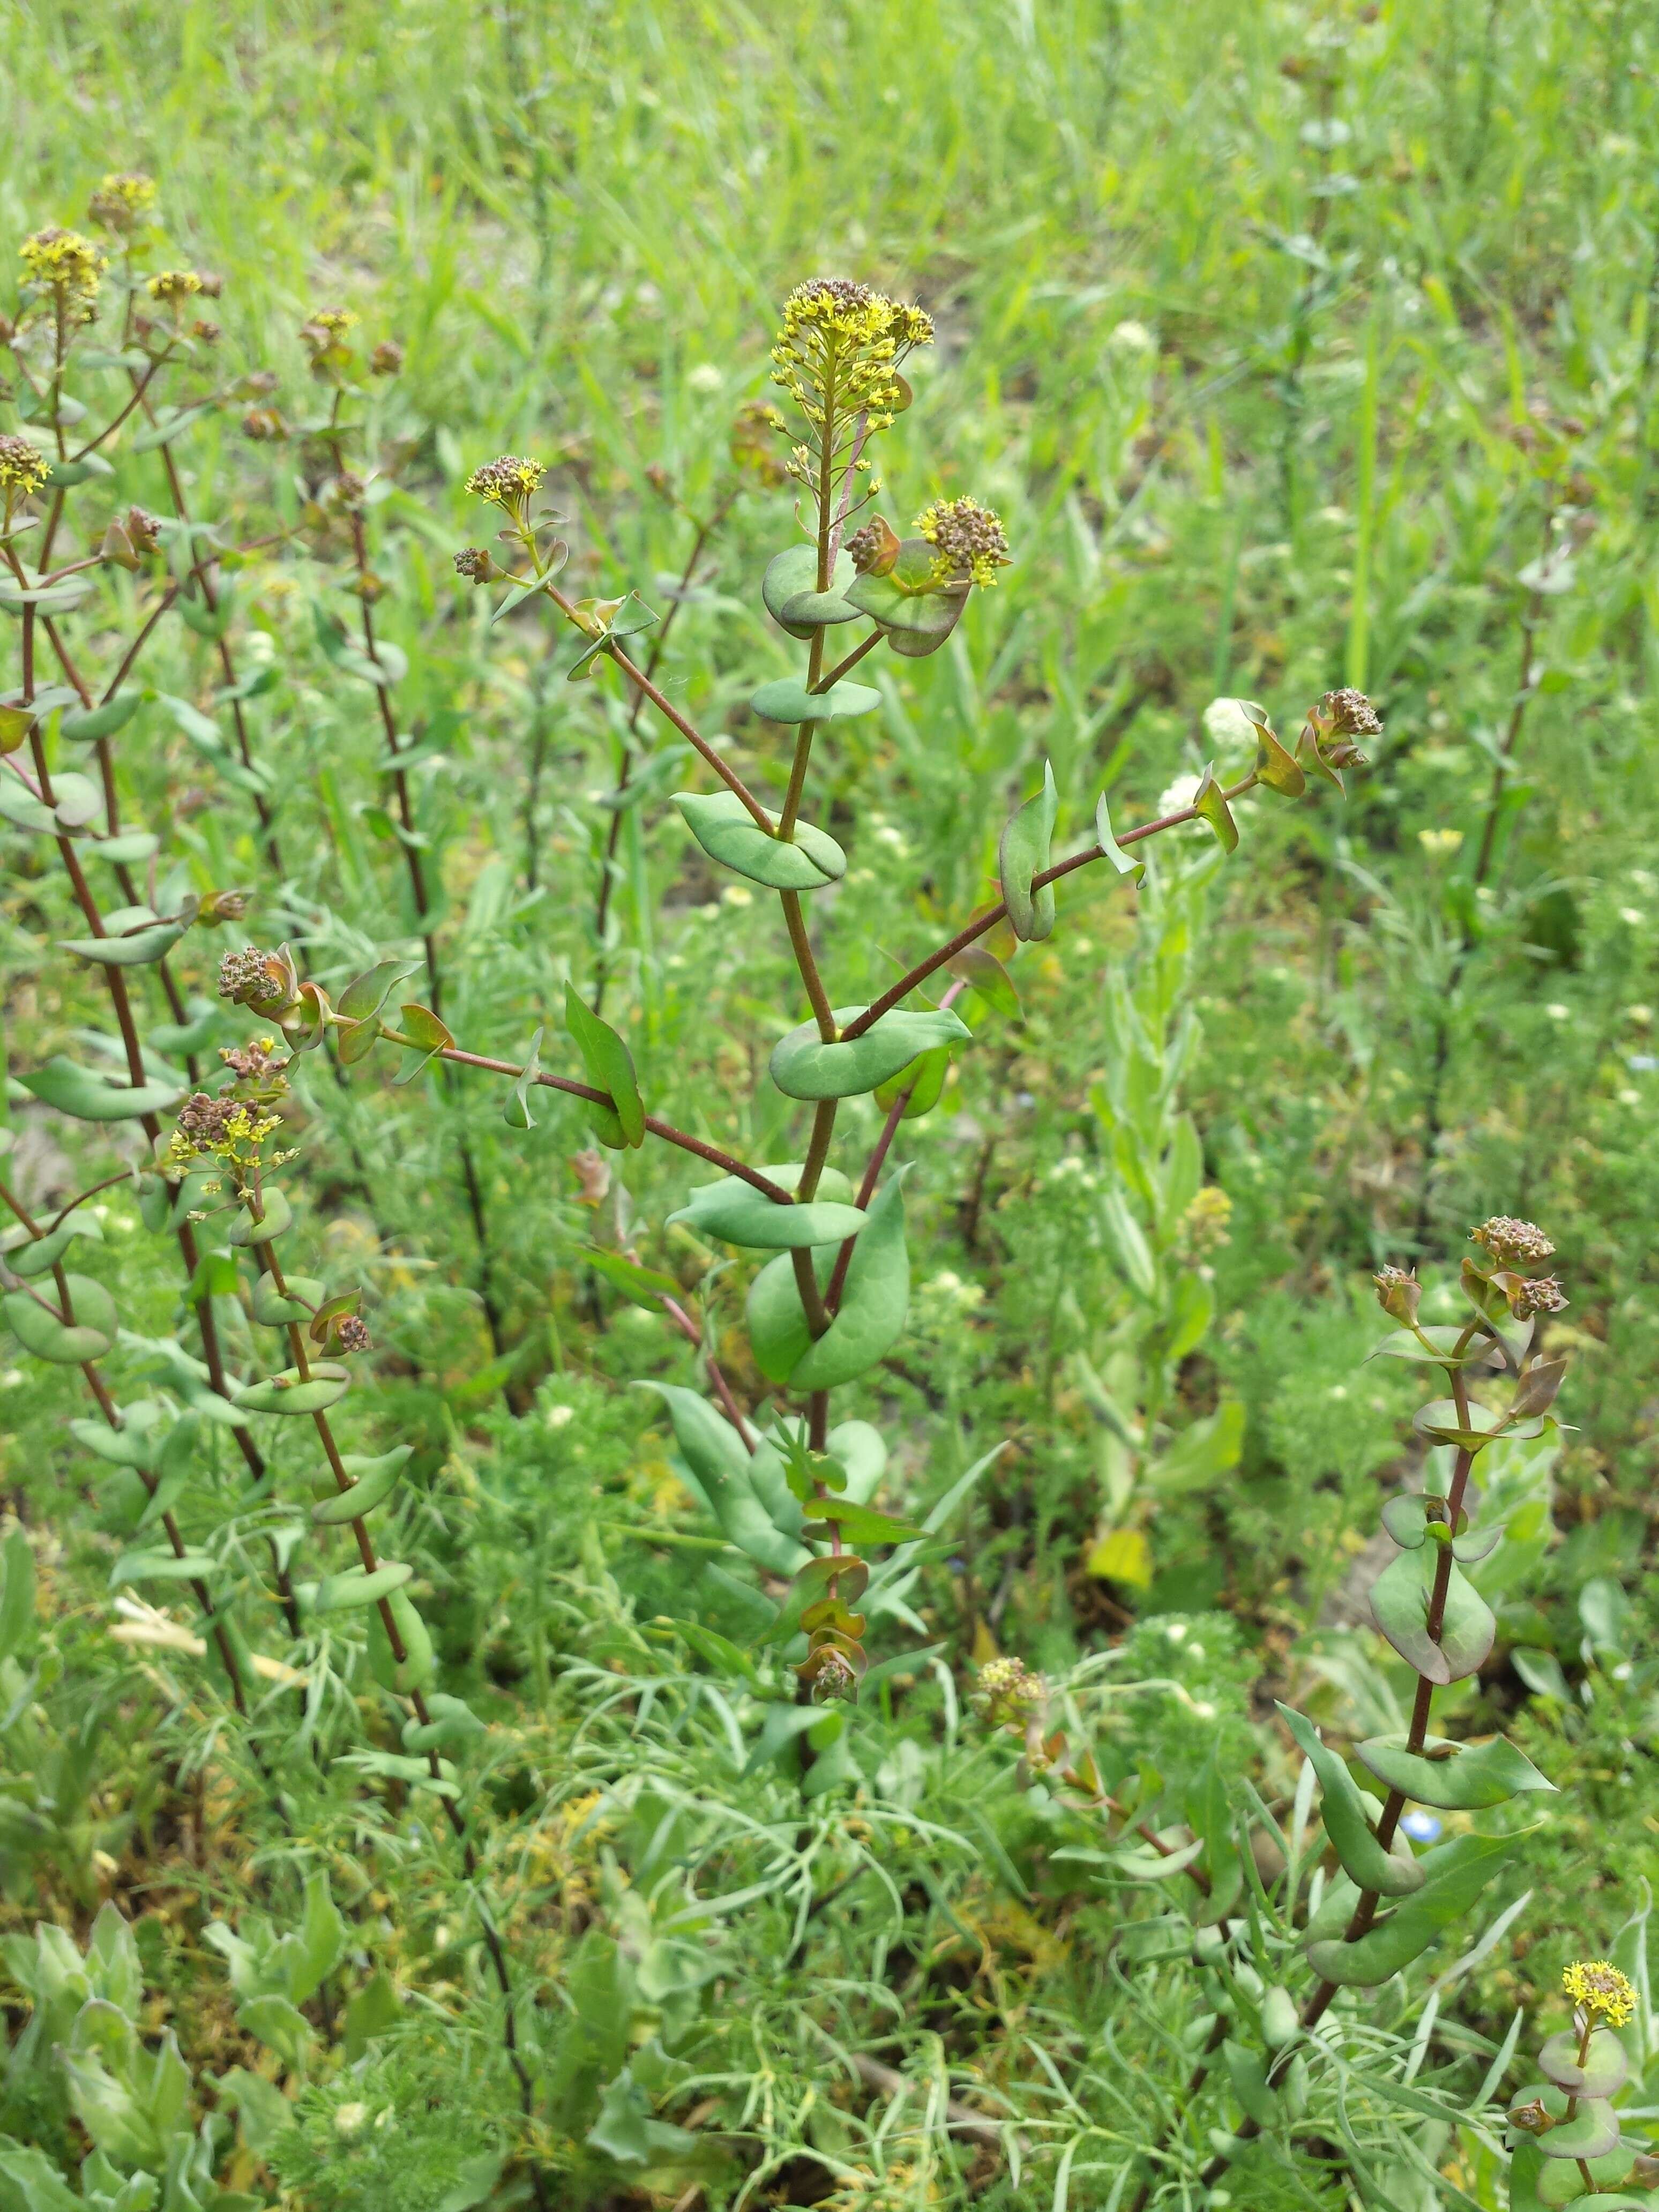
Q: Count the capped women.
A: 0